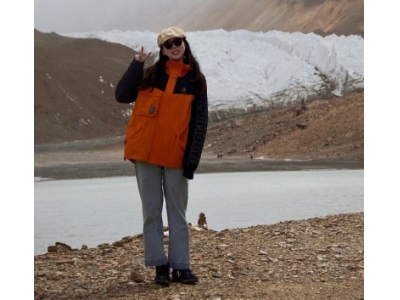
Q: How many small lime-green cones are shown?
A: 0